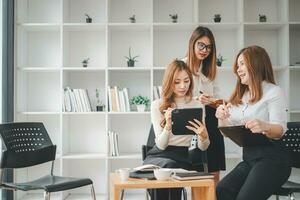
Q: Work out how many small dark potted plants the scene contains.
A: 9